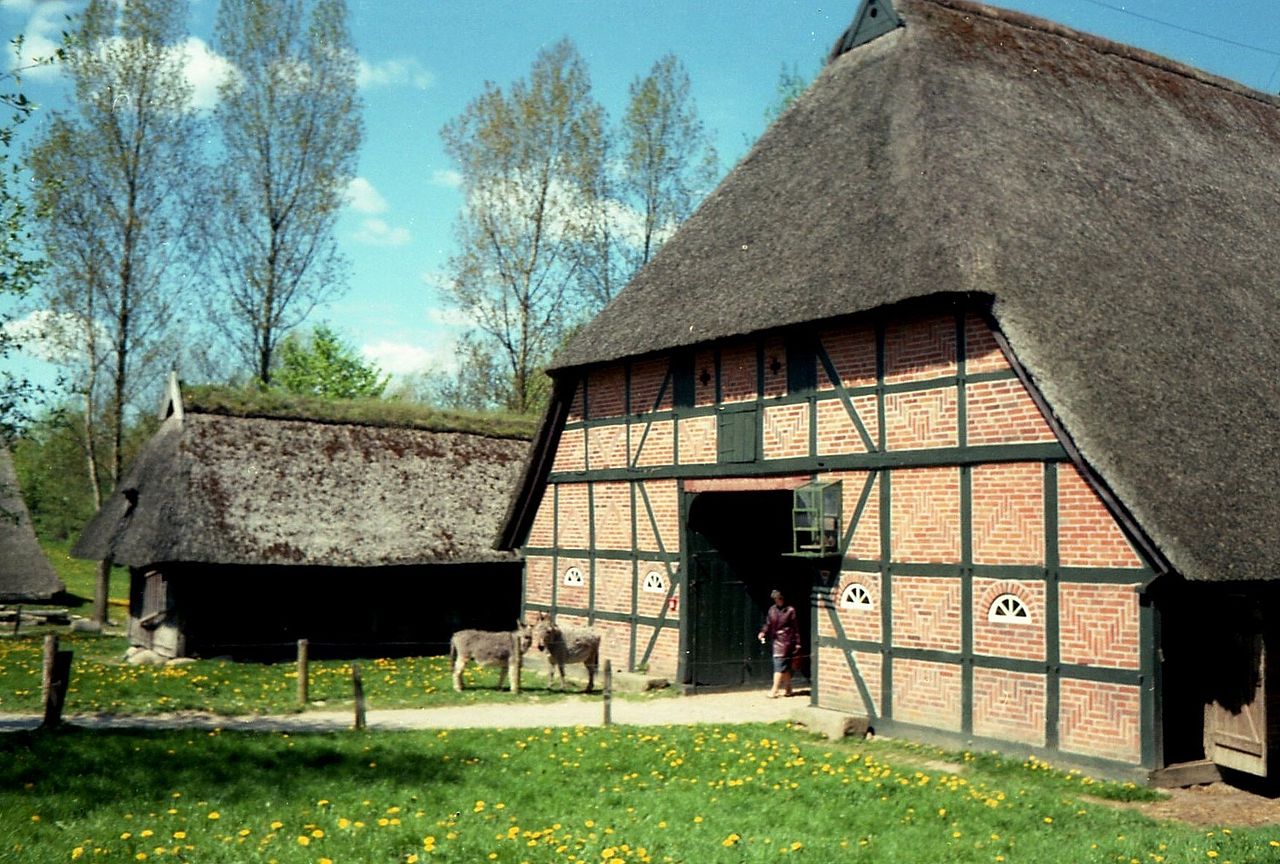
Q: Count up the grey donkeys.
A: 2